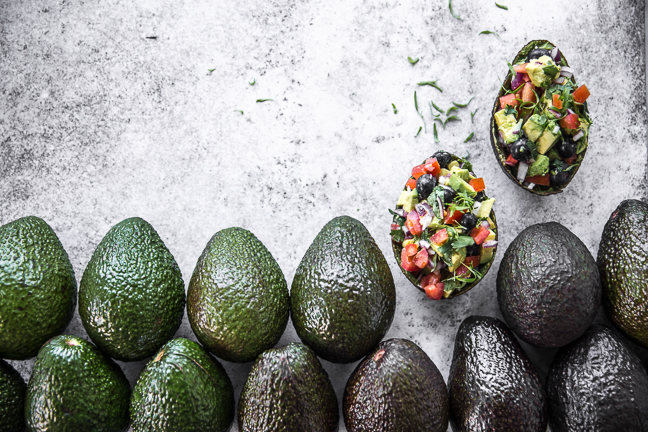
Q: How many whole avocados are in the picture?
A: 13